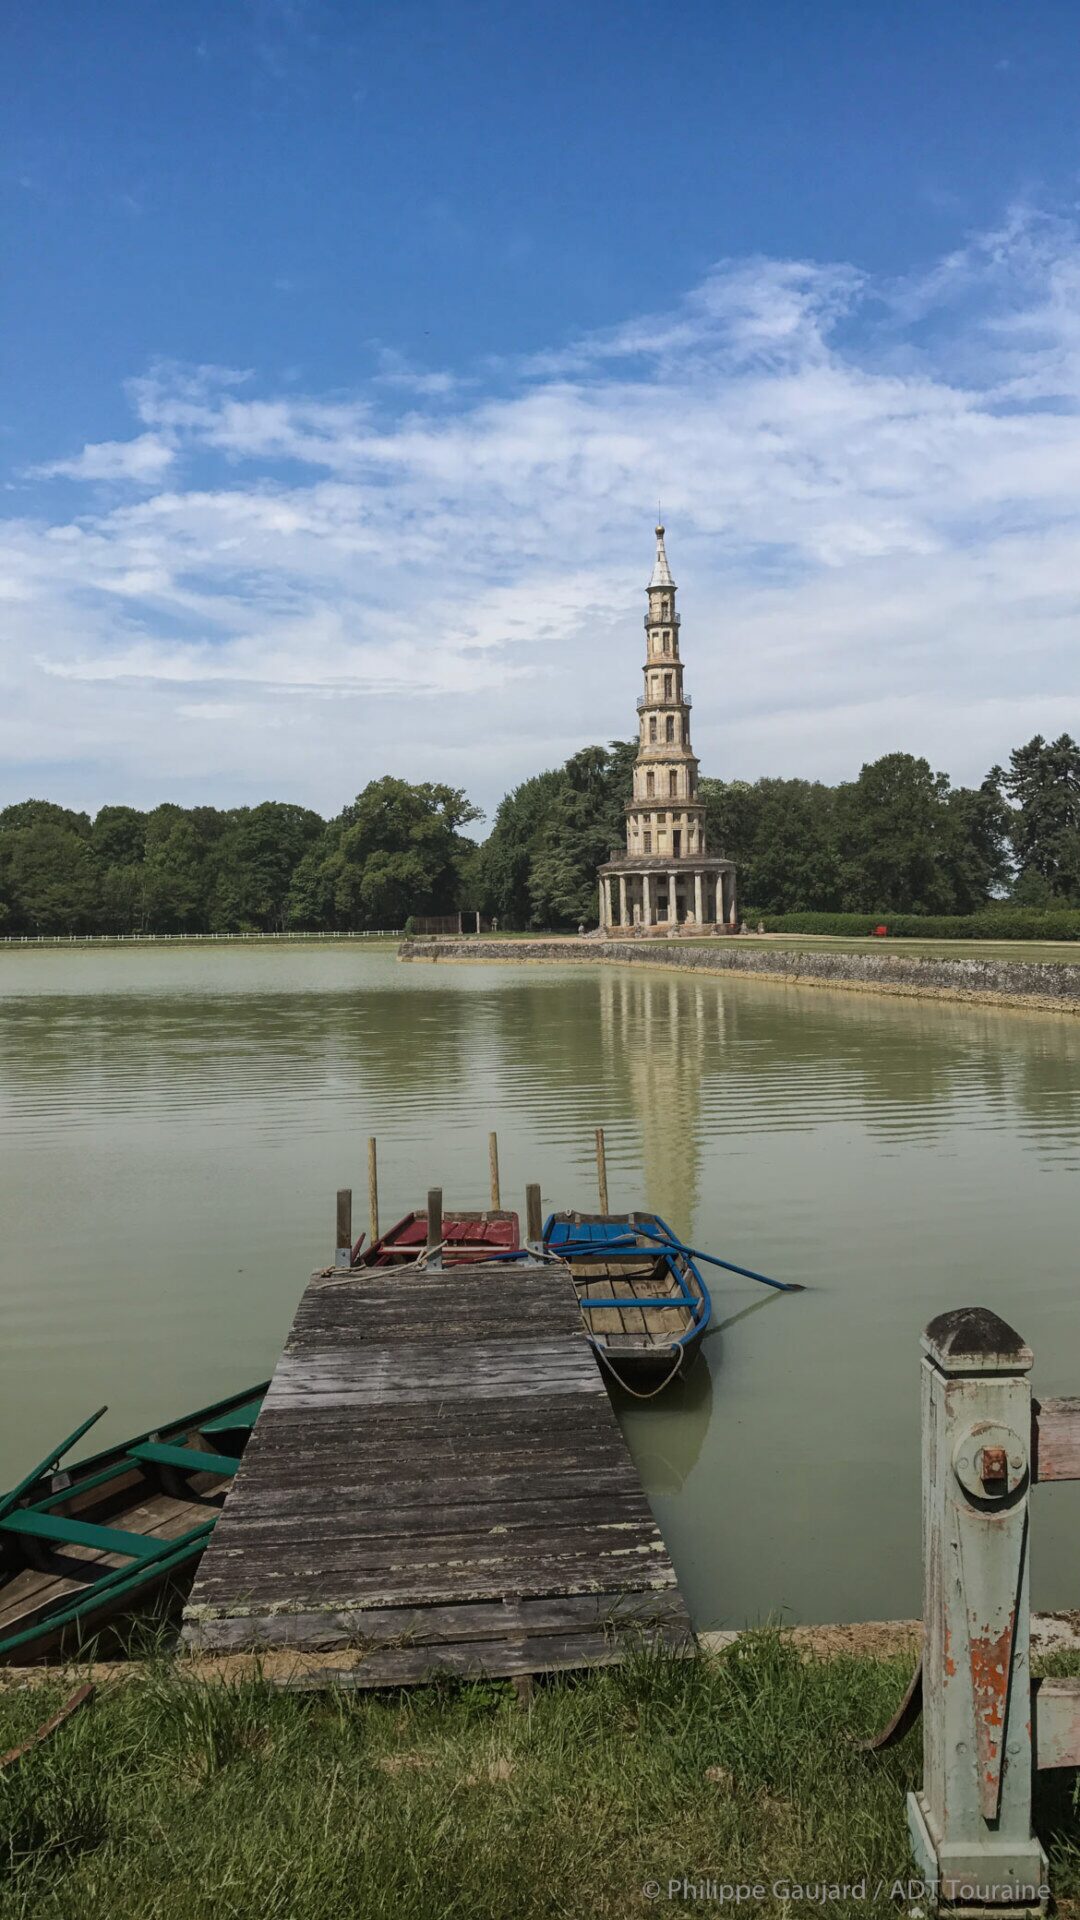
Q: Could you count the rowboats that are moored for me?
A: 3